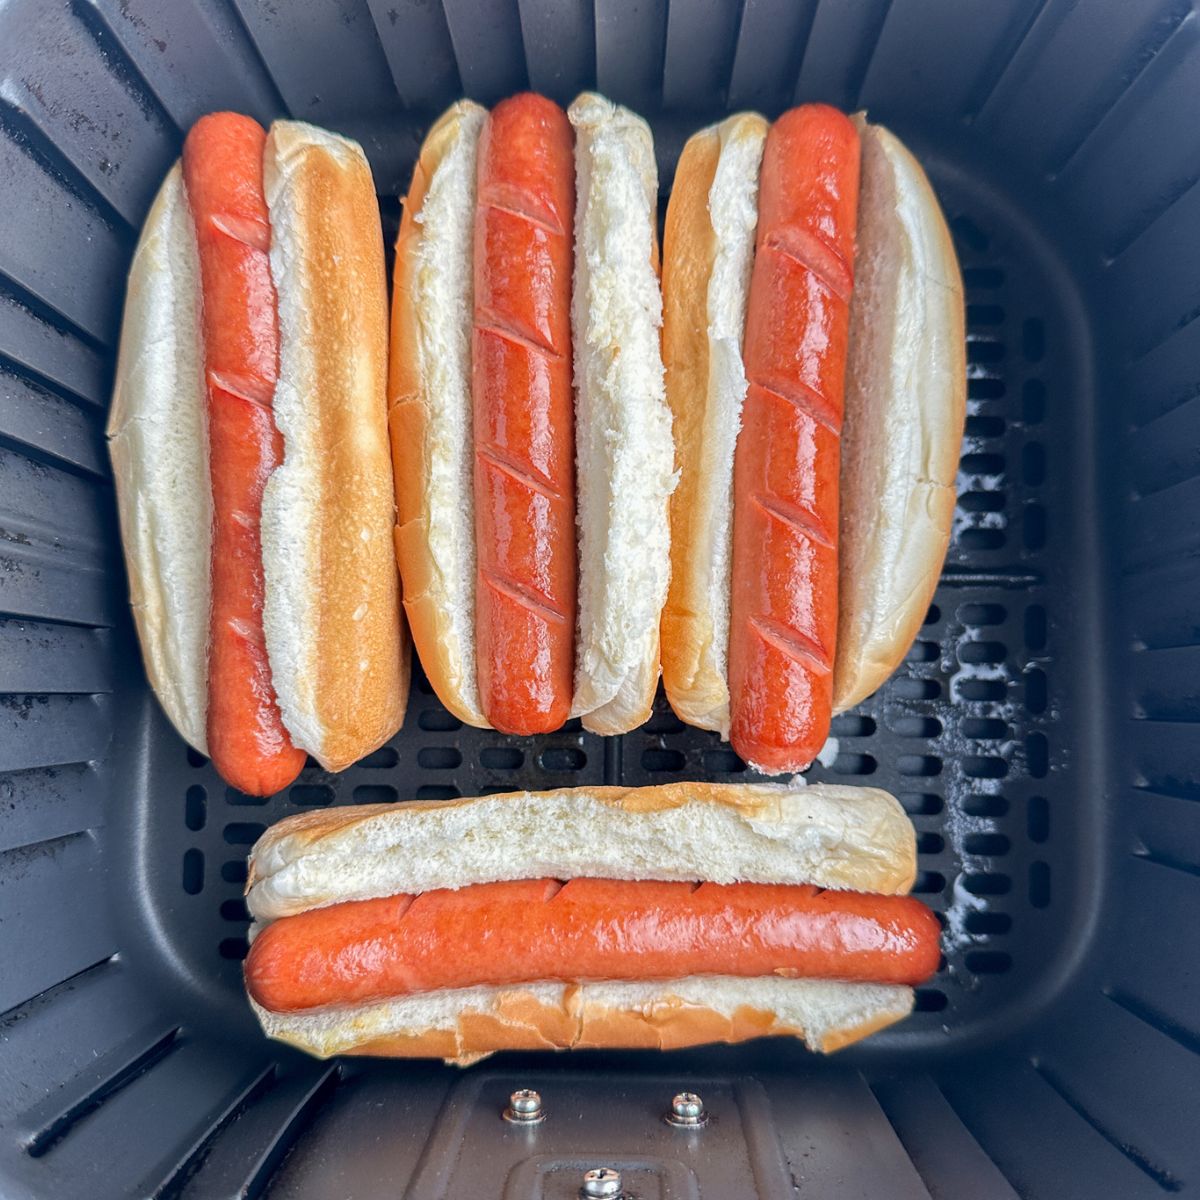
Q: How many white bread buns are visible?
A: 4